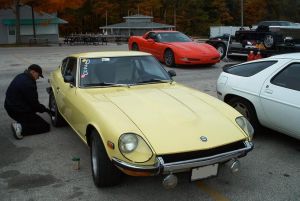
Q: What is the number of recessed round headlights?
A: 2